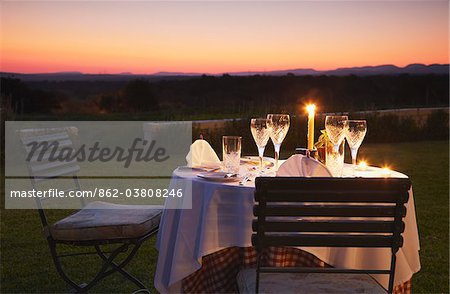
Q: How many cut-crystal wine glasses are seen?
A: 4